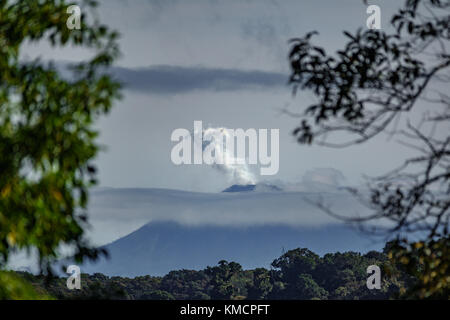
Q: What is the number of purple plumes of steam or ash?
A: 0